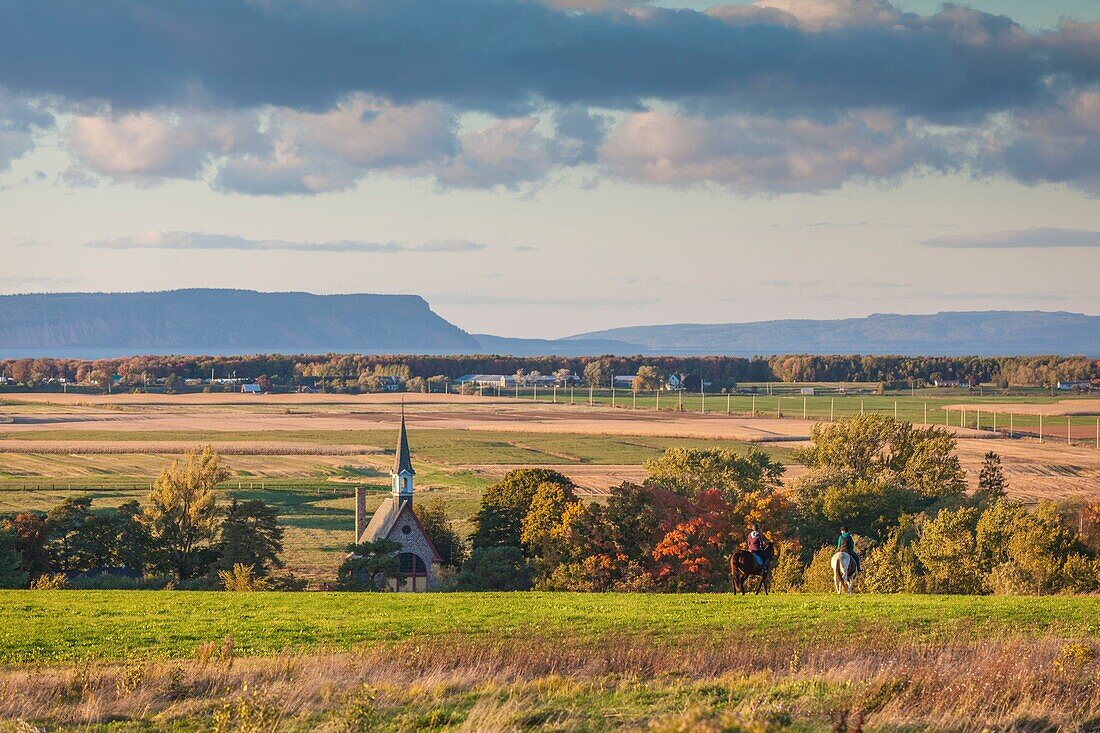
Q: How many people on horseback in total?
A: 2